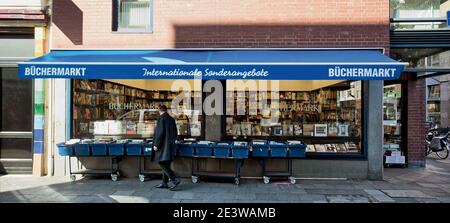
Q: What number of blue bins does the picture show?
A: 13